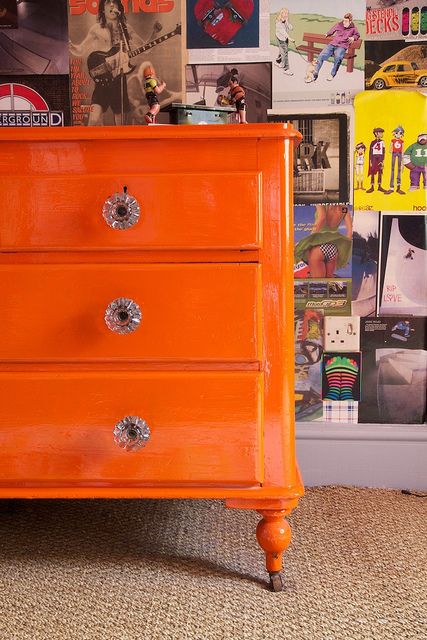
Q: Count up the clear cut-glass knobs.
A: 3